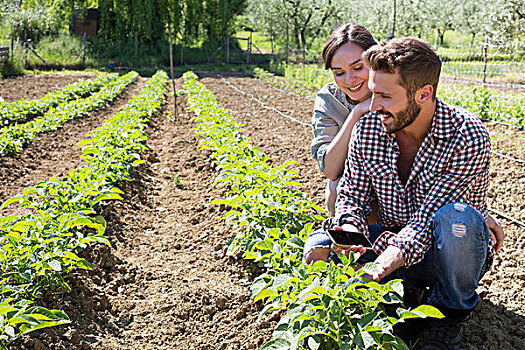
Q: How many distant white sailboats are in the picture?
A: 0